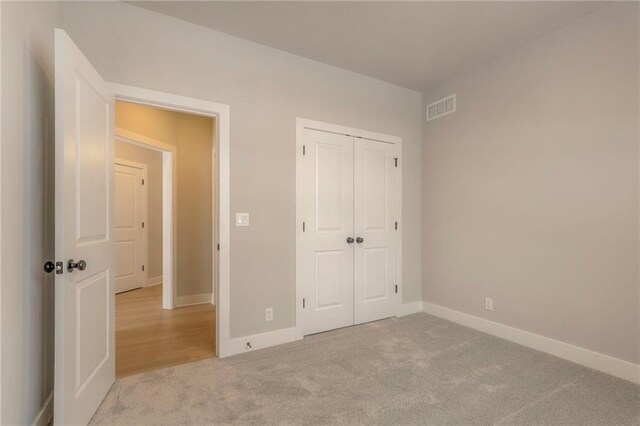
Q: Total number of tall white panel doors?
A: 4